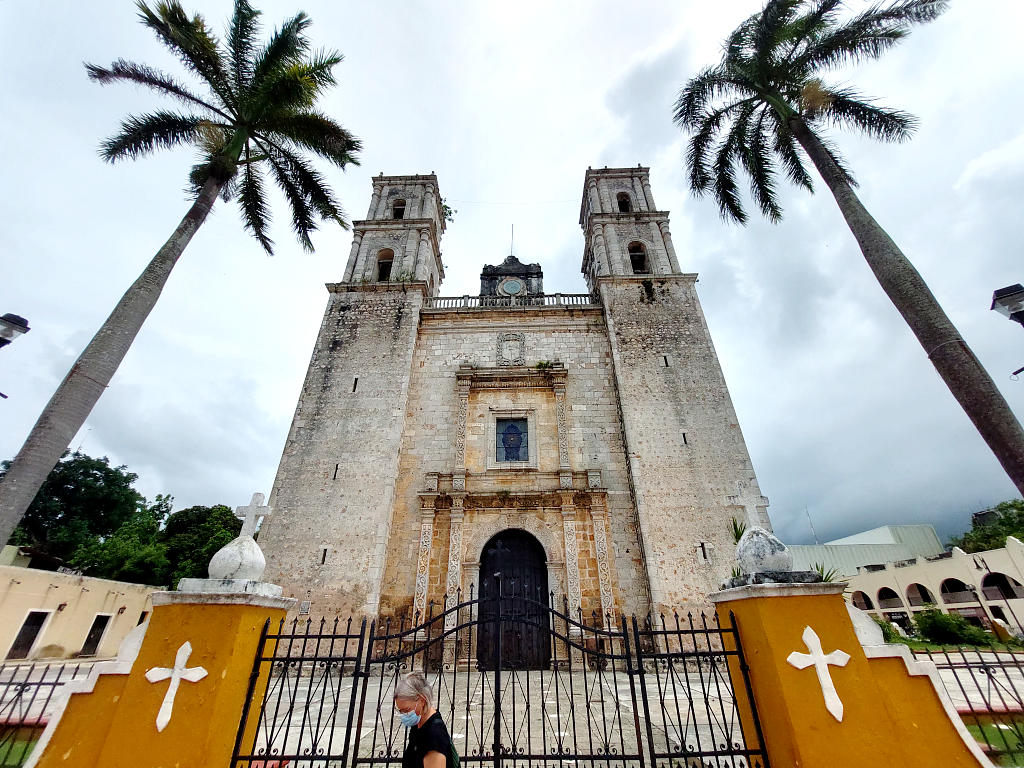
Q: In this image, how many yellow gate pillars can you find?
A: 2